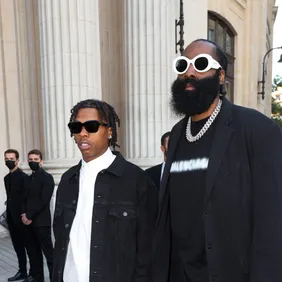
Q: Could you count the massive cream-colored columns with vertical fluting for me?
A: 2